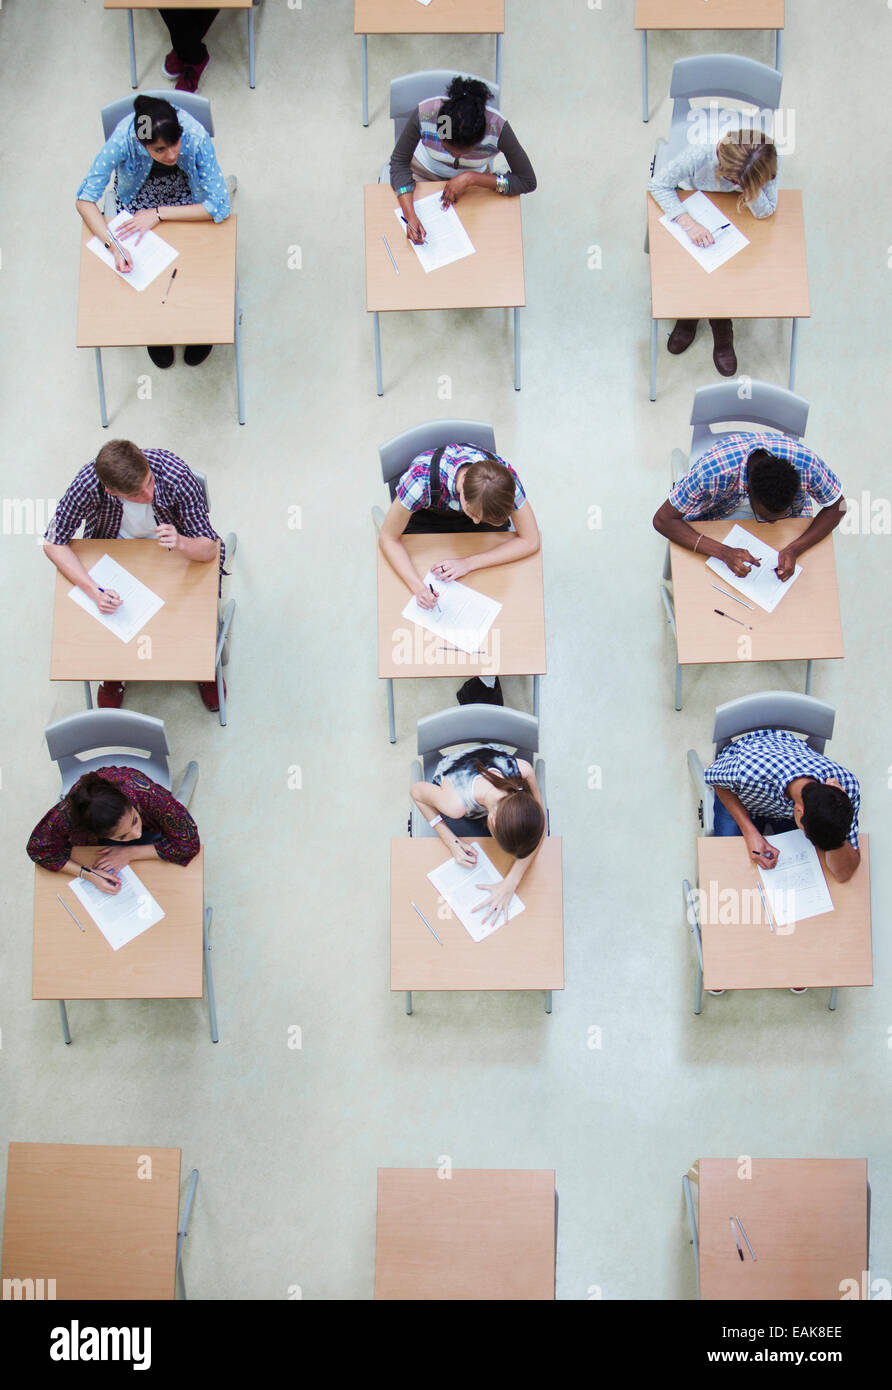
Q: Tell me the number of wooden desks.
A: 15